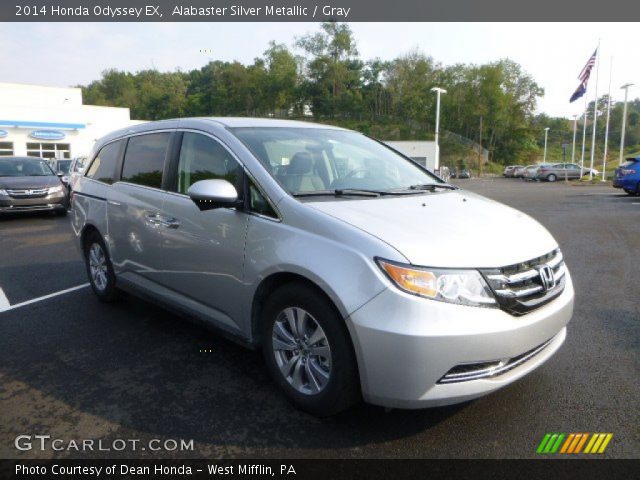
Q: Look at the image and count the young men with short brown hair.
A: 0